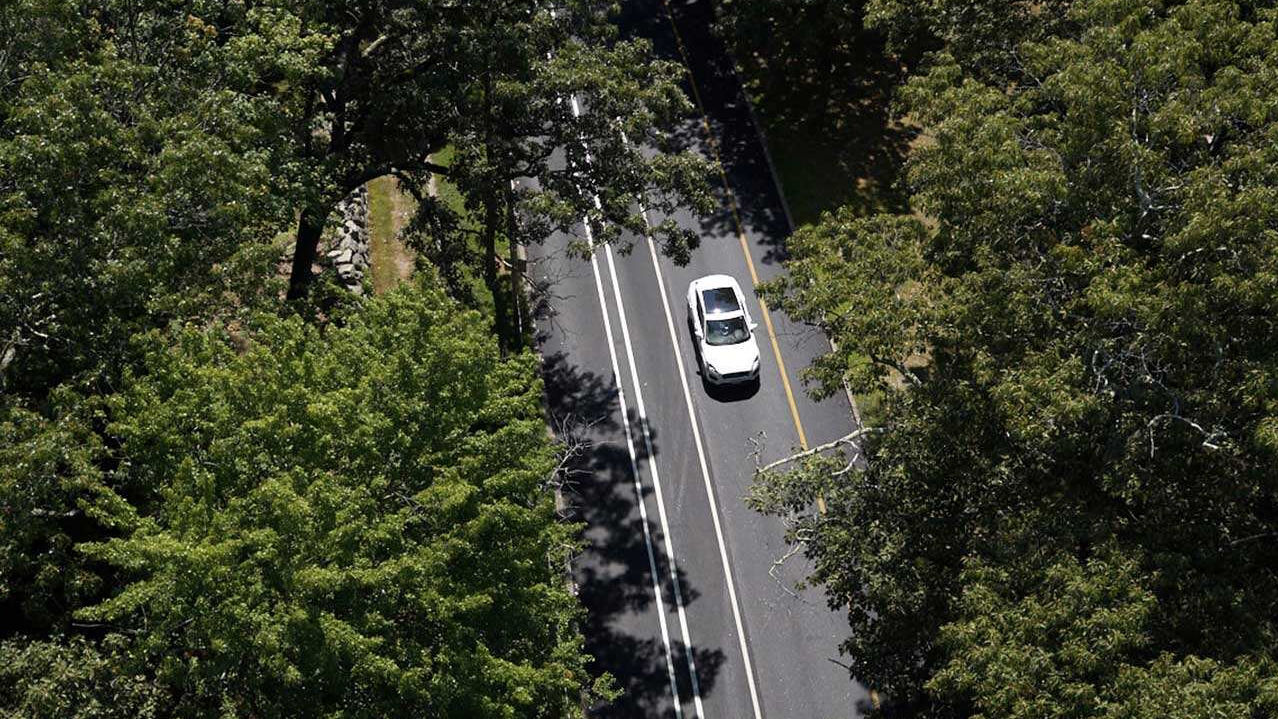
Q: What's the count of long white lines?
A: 3